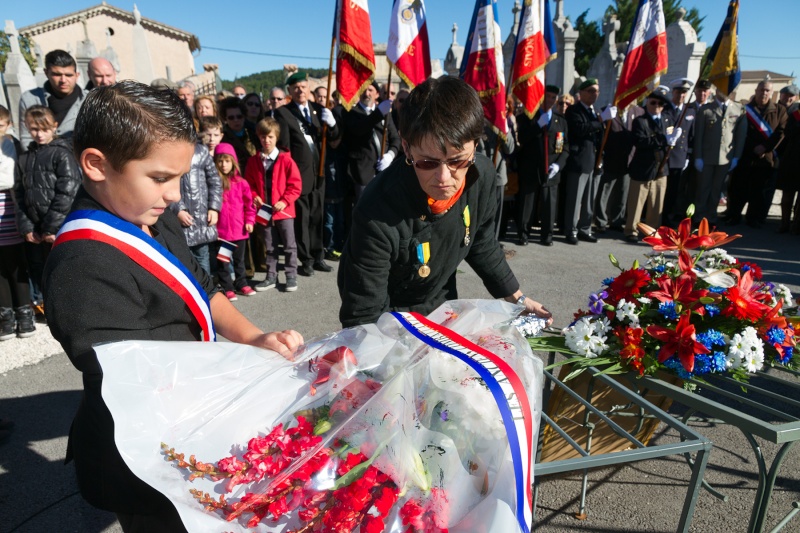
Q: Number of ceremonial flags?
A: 6